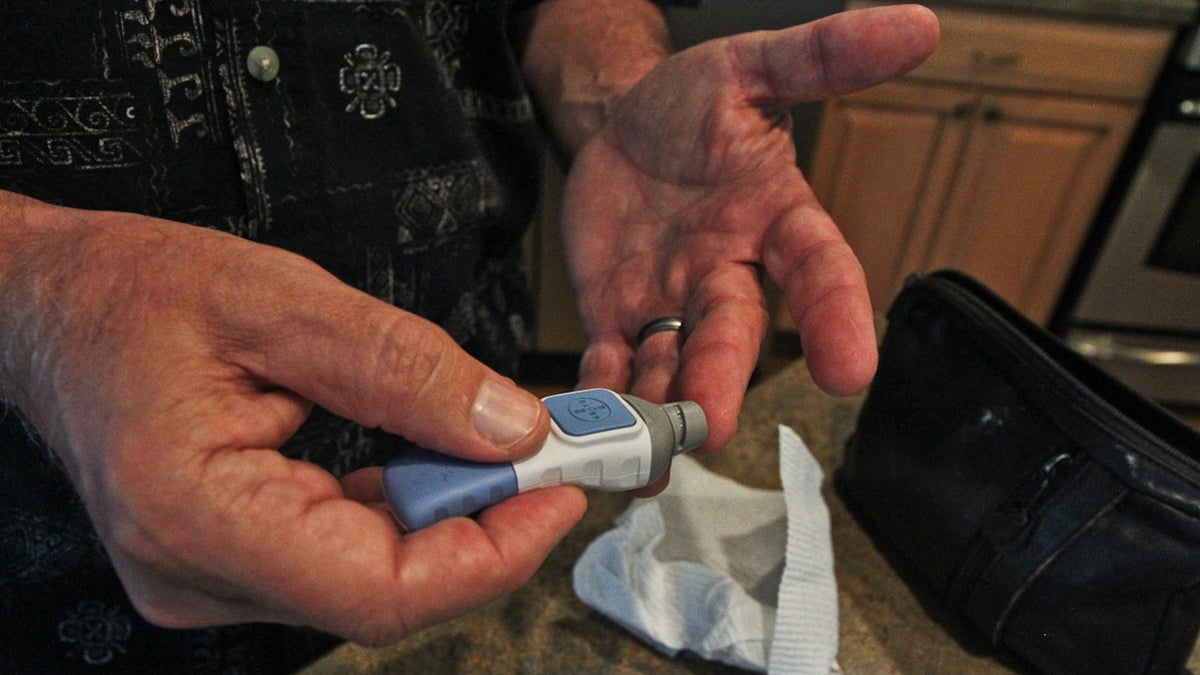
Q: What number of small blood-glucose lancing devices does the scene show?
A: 1